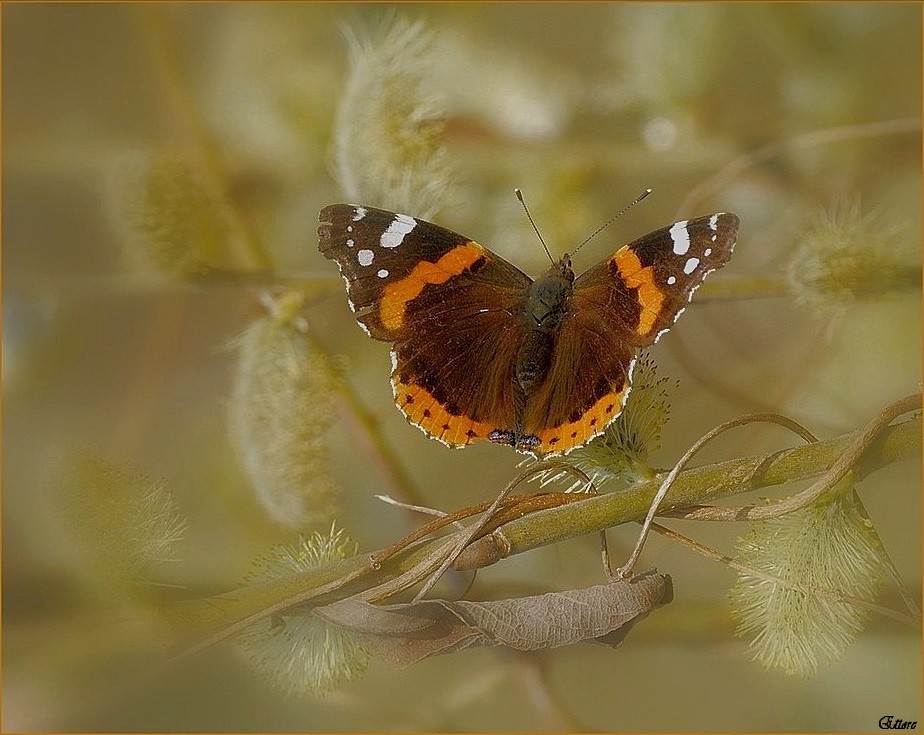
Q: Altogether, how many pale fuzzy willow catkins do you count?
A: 8